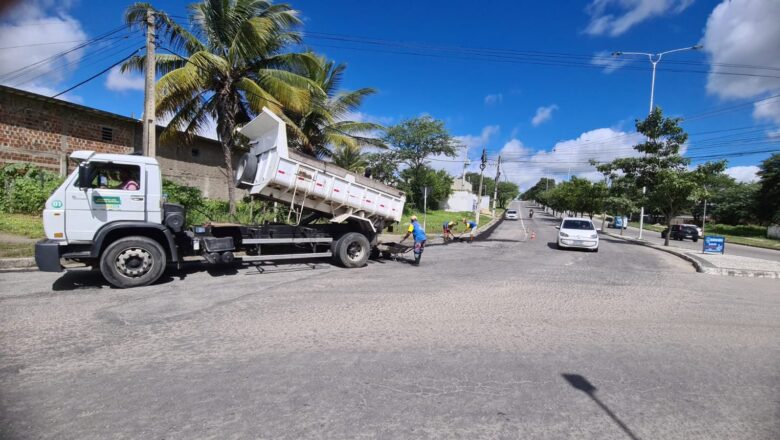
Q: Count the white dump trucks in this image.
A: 1